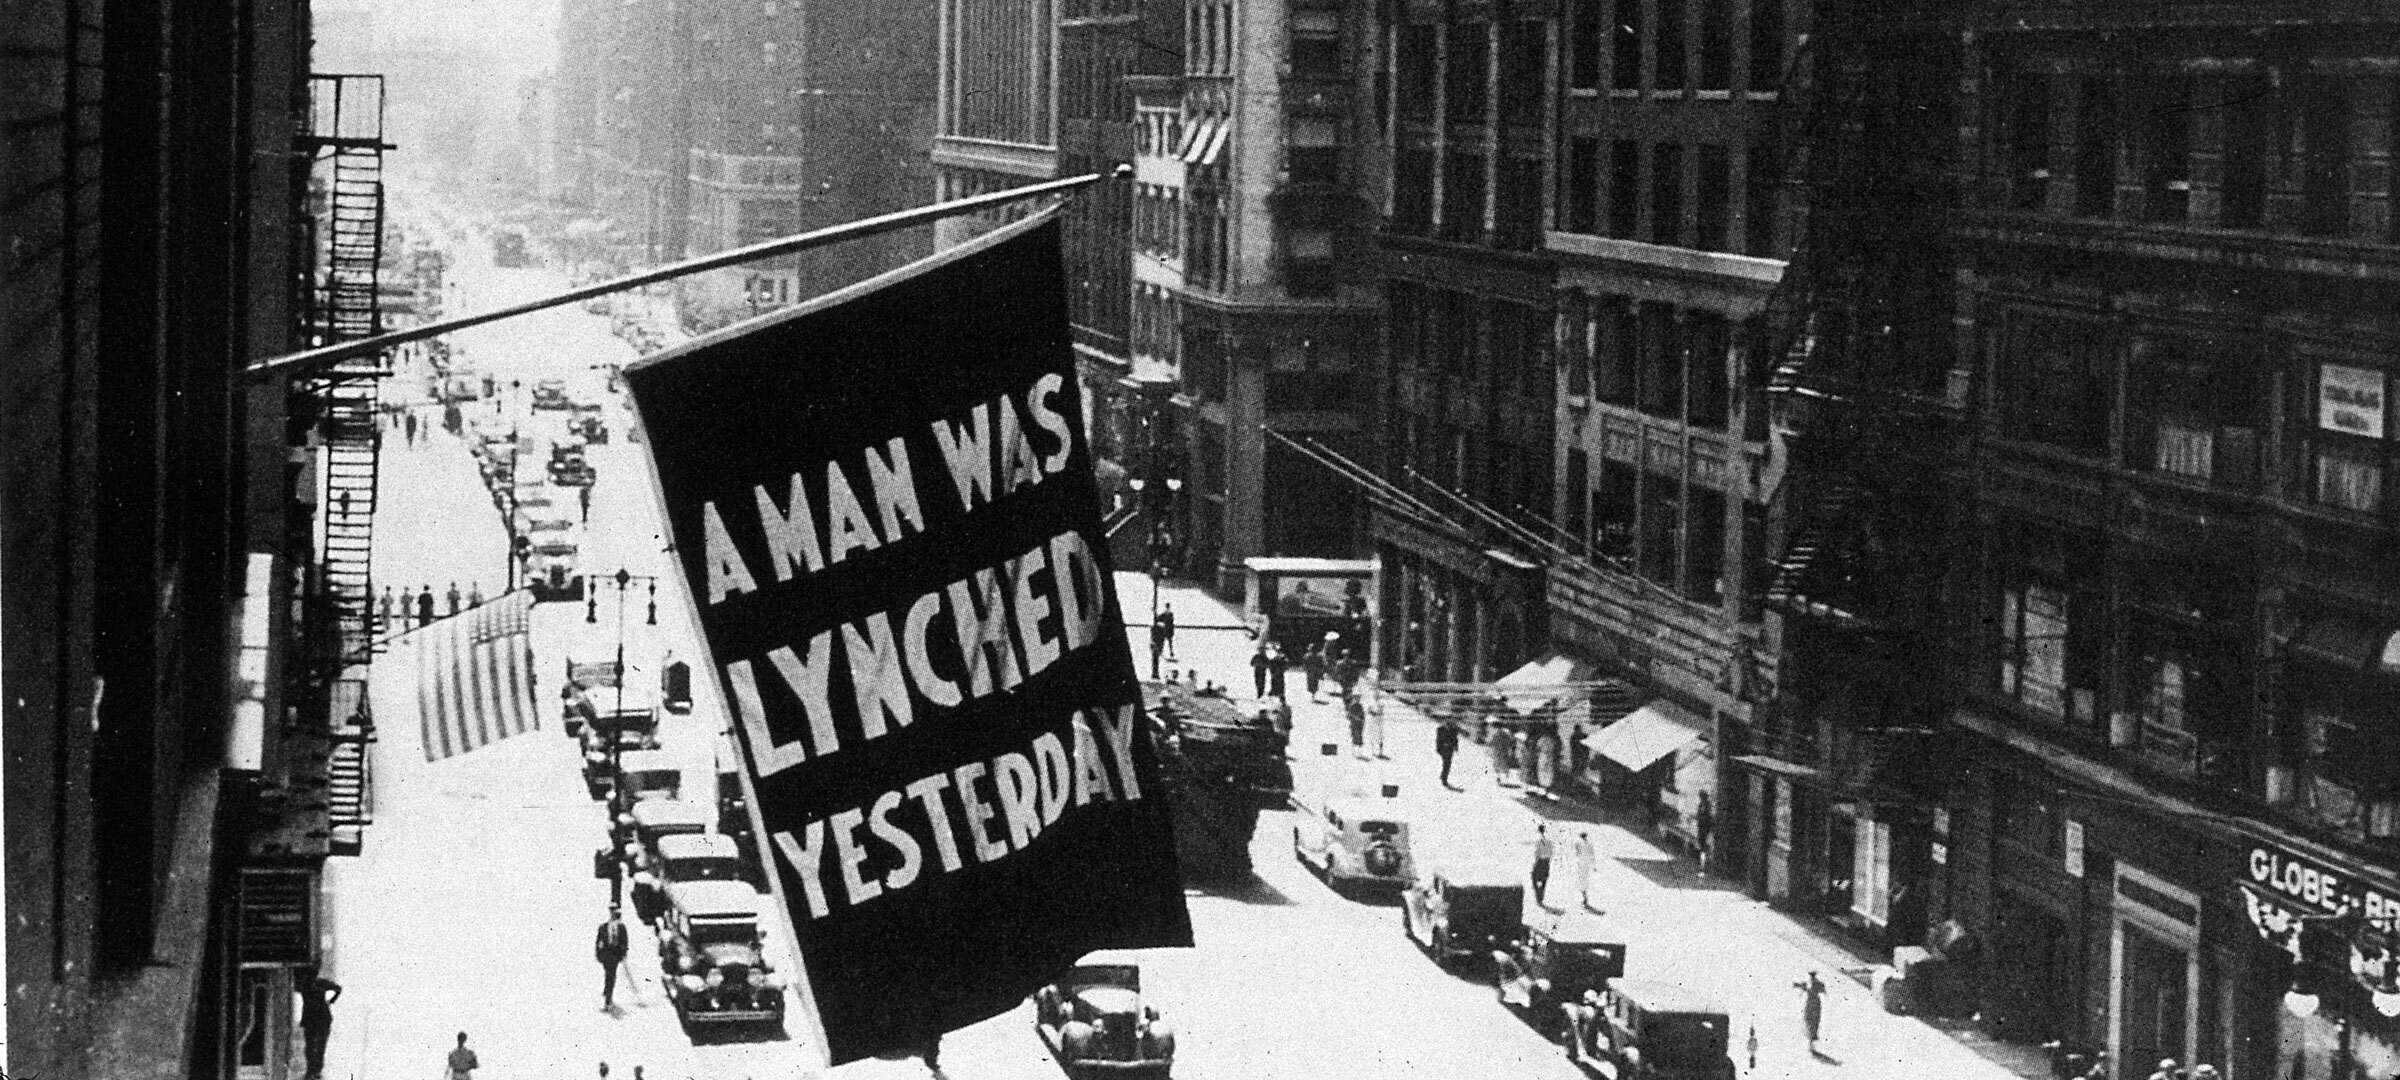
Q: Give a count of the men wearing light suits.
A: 1